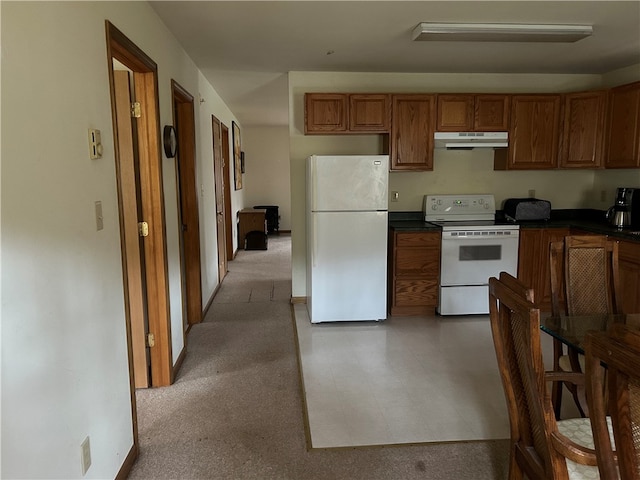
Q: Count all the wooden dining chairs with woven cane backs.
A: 3